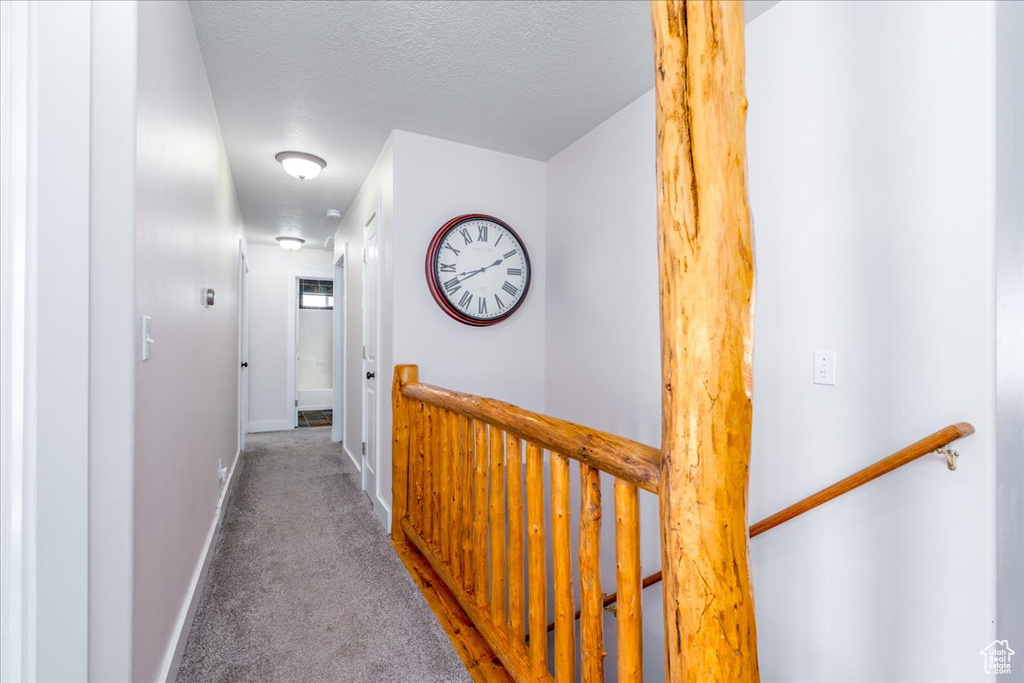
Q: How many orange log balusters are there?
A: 14